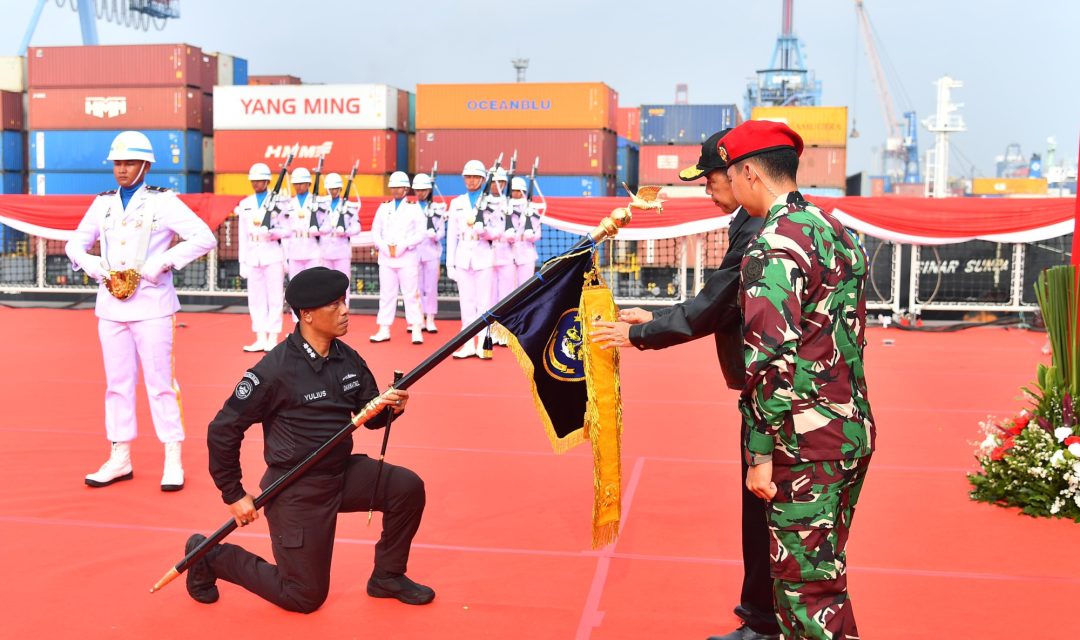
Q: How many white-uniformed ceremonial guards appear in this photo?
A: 9